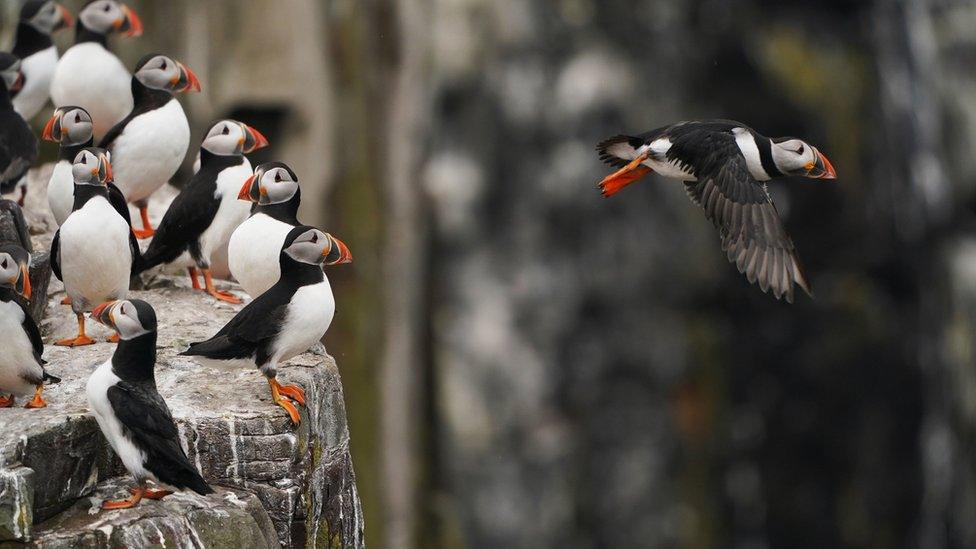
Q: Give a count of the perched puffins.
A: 11